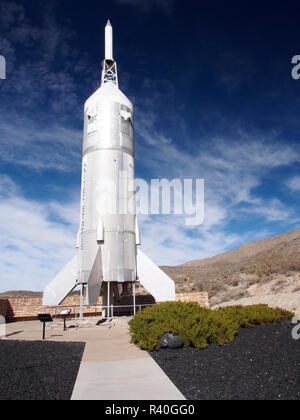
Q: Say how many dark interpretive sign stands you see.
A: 2